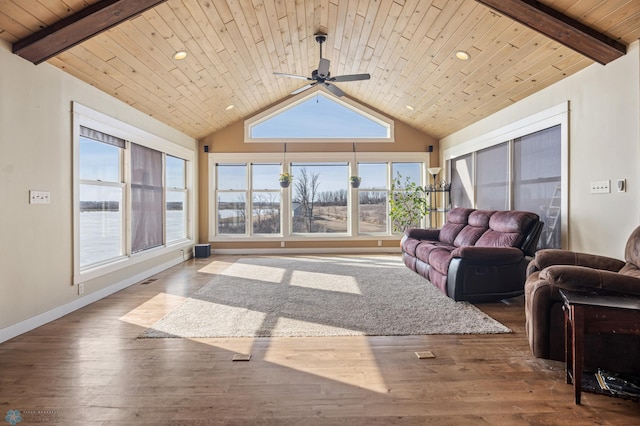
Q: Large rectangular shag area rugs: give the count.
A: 1